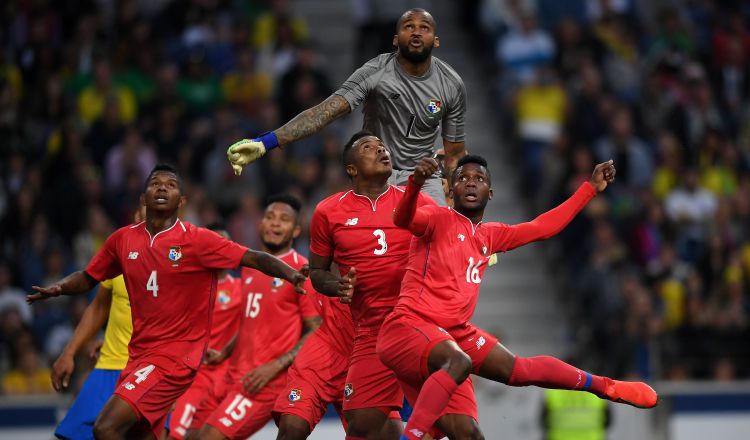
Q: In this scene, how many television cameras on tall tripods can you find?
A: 0